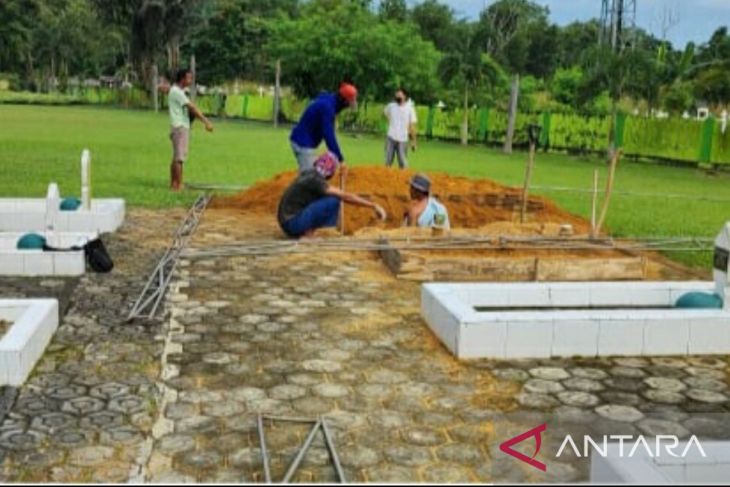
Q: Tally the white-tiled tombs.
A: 5